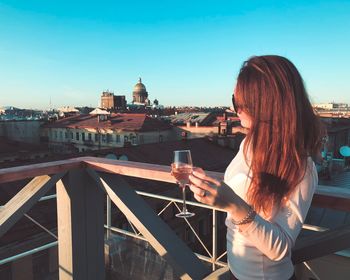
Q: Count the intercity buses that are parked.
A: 0